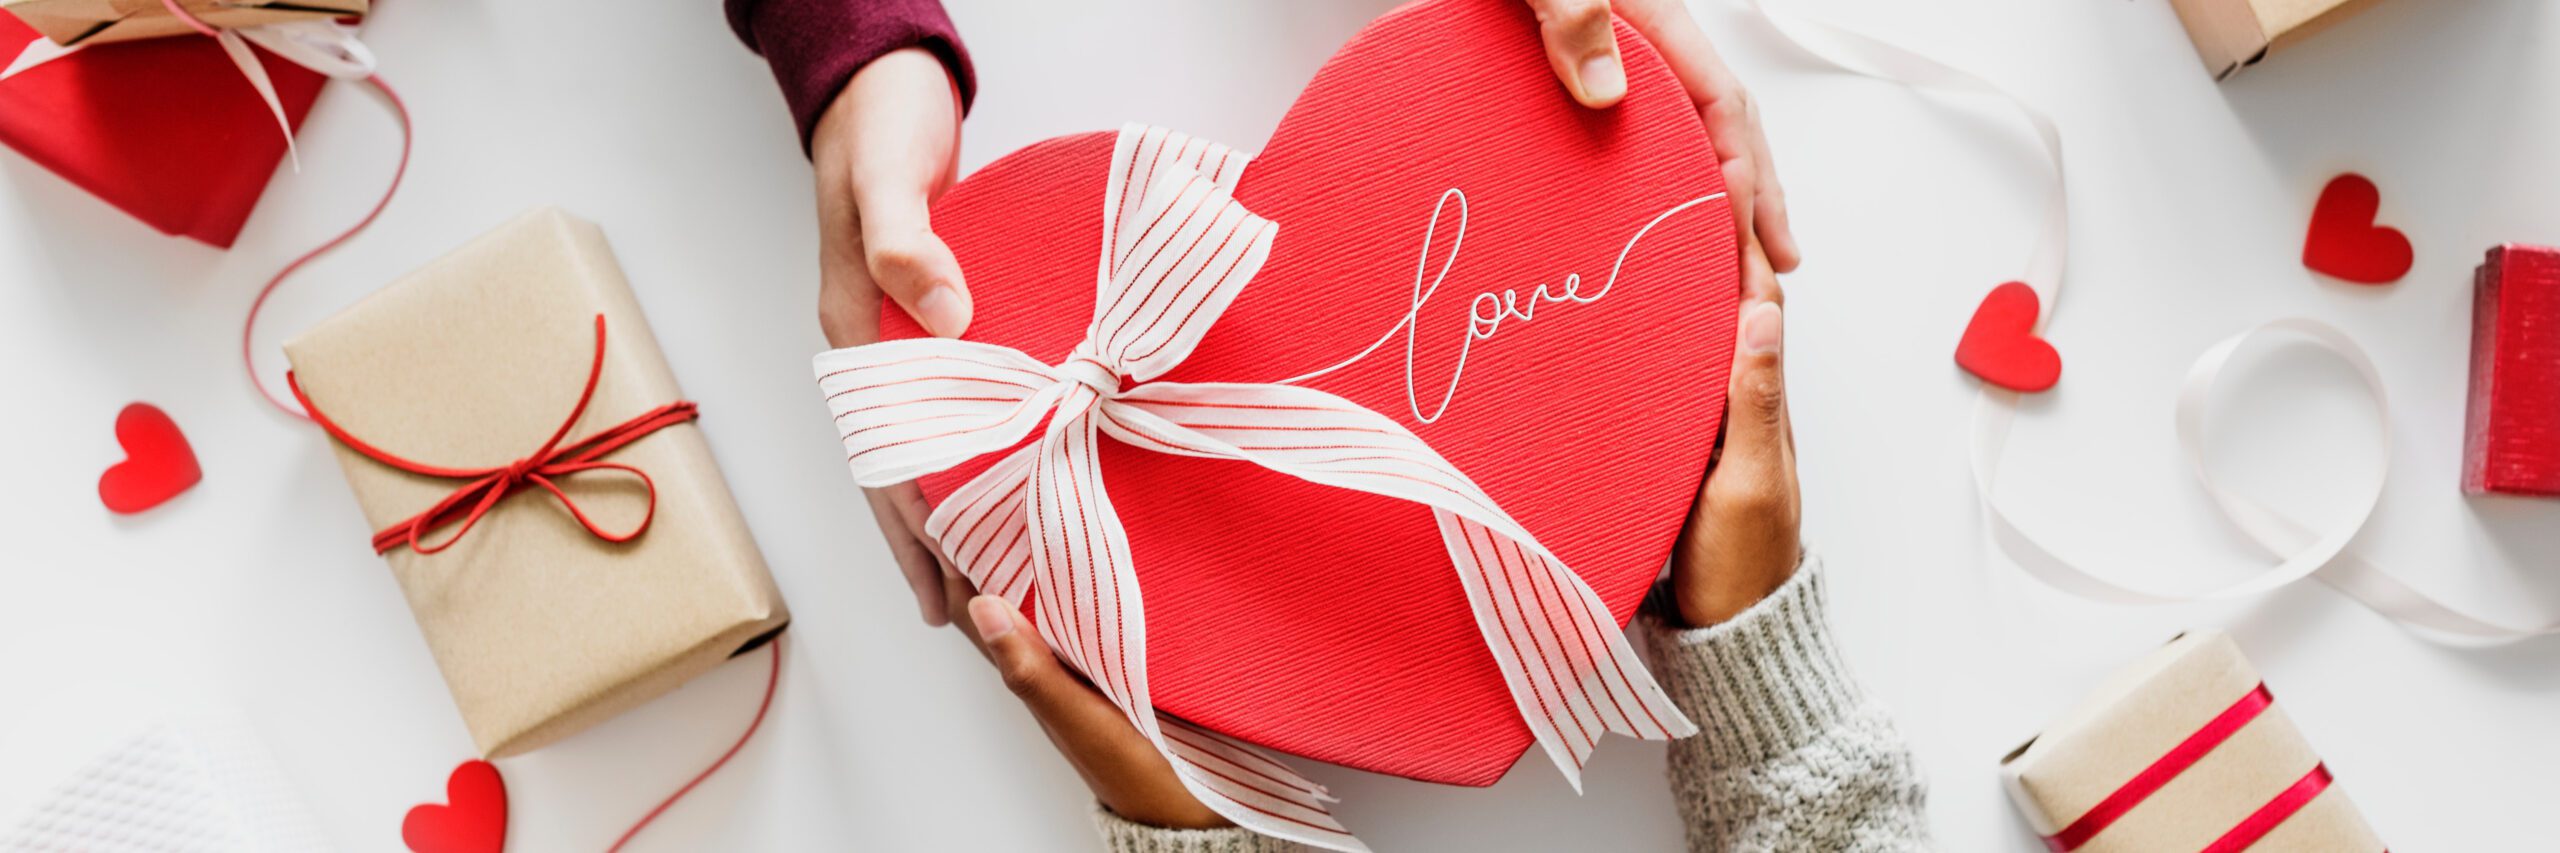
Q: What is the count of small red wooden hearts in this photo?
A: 4